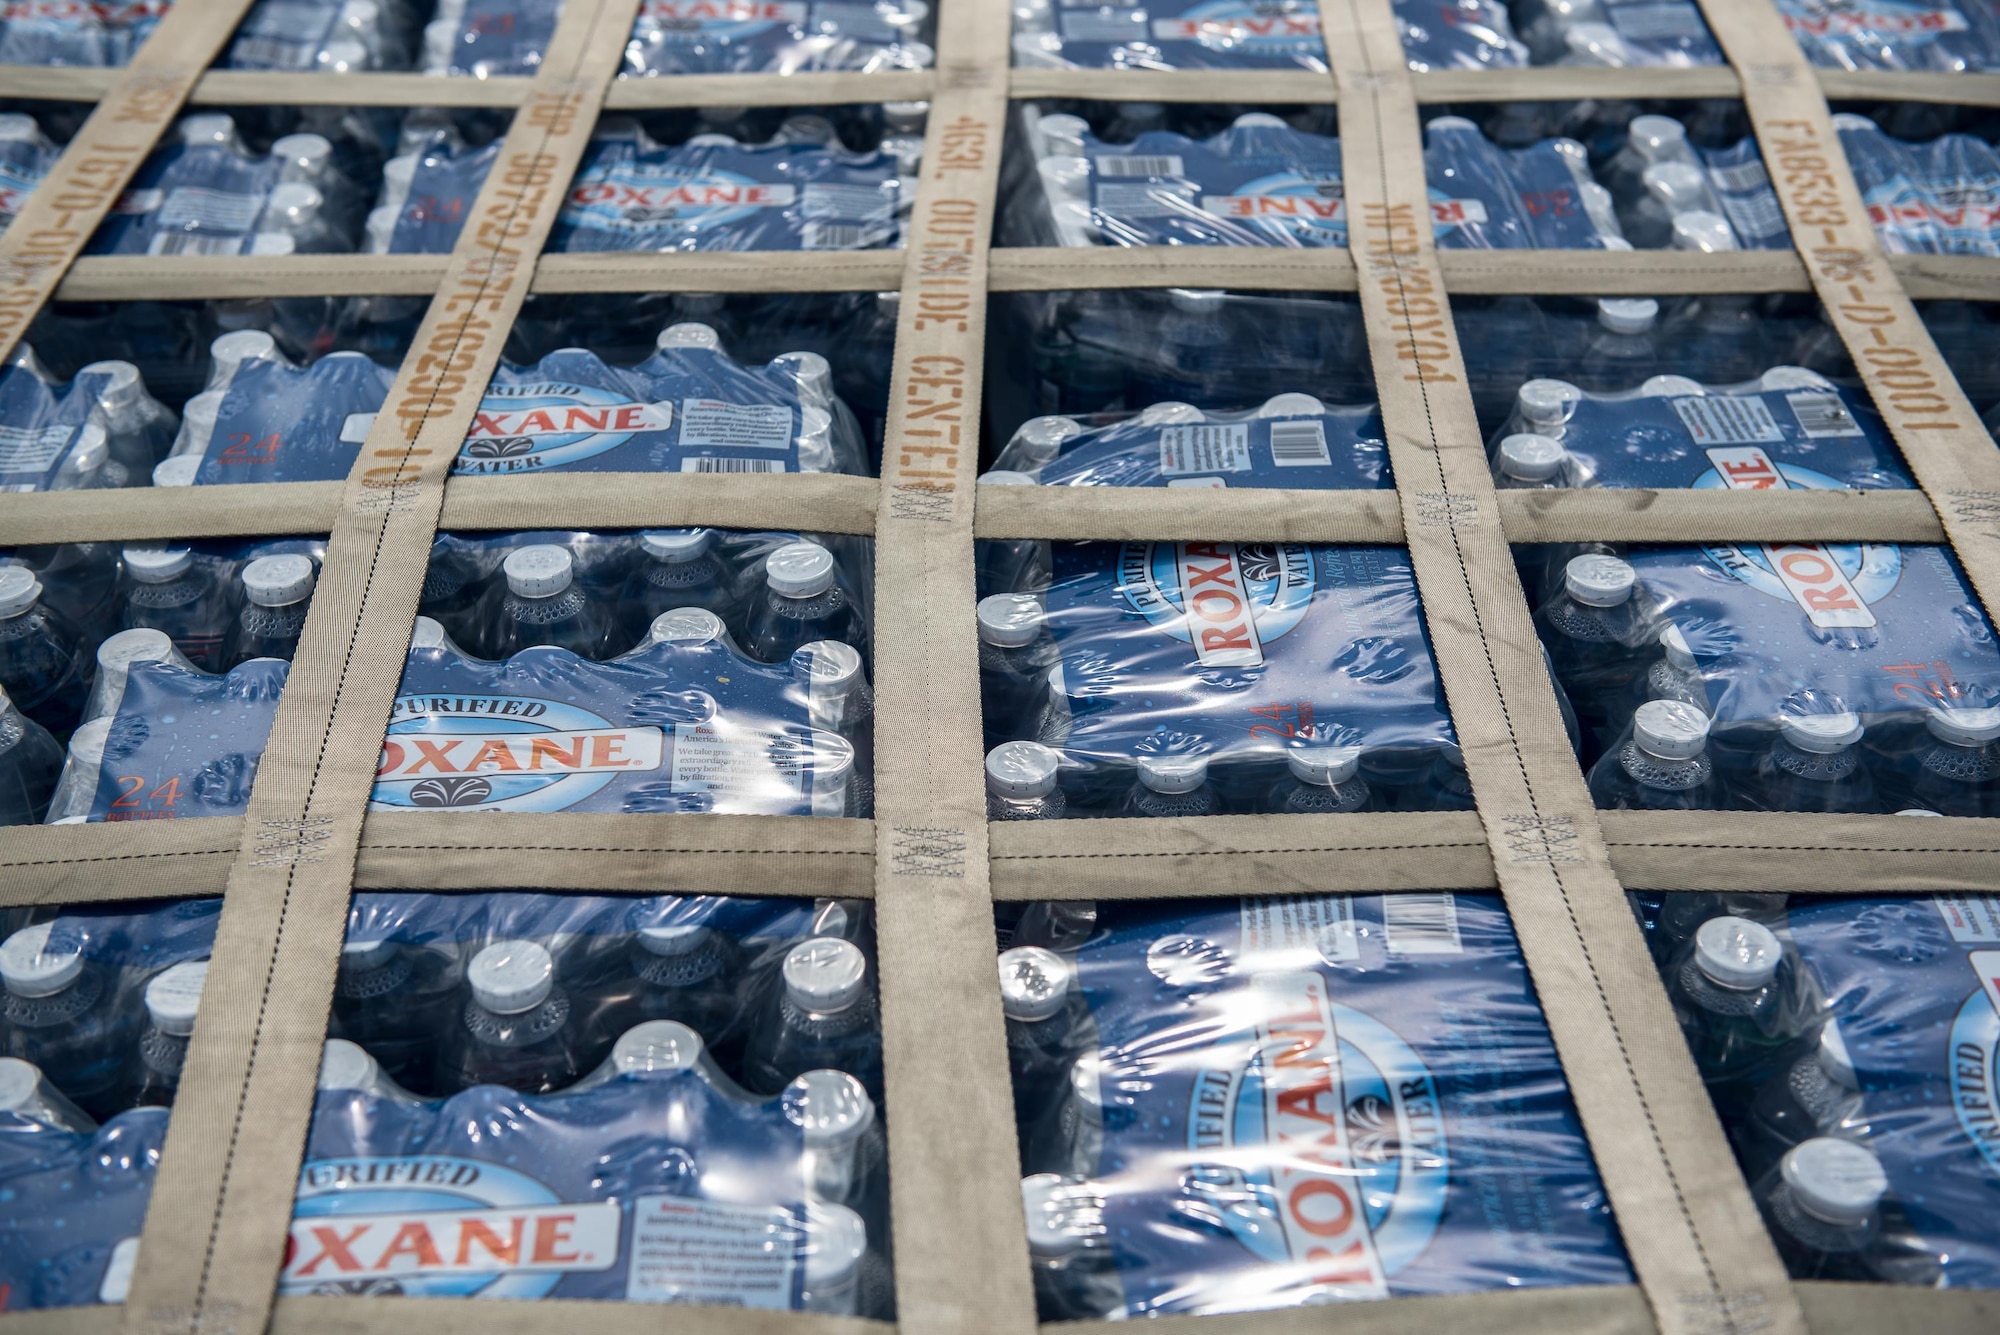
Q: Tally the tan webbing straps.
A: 10